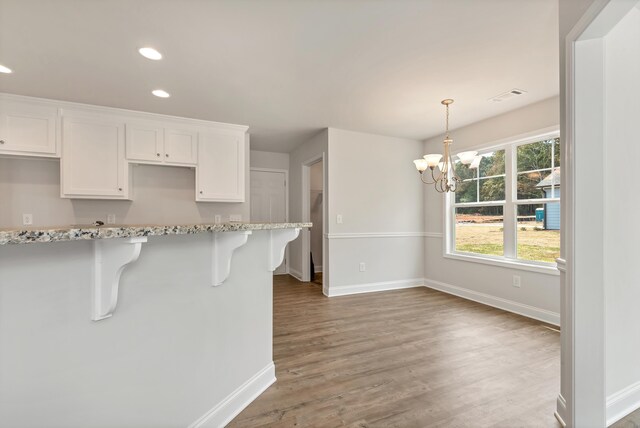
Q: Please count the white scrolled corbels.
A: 3